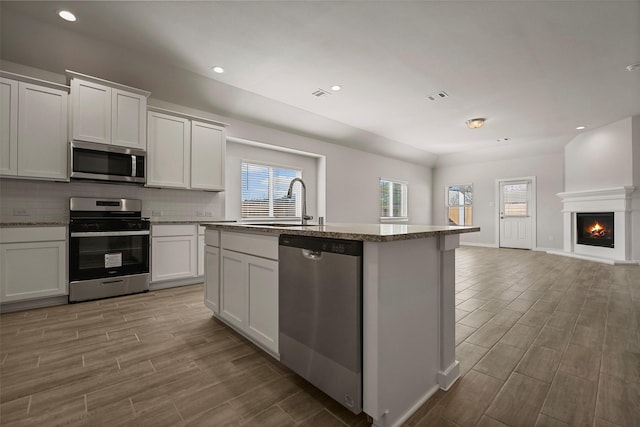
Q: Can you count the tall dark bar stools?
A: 0